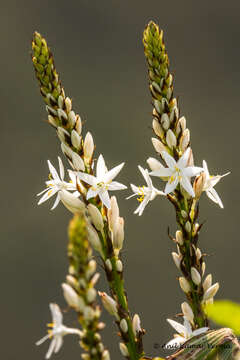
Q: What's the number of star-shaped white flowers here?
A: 7